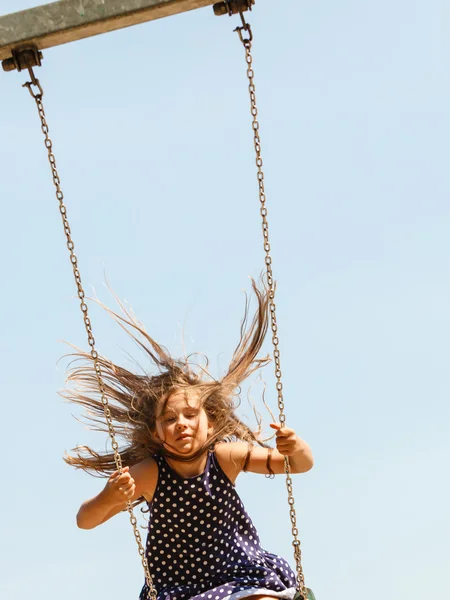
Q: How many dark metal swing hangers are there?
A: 2